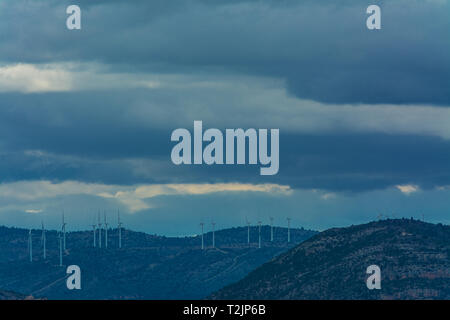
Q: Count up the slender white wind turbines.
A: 14